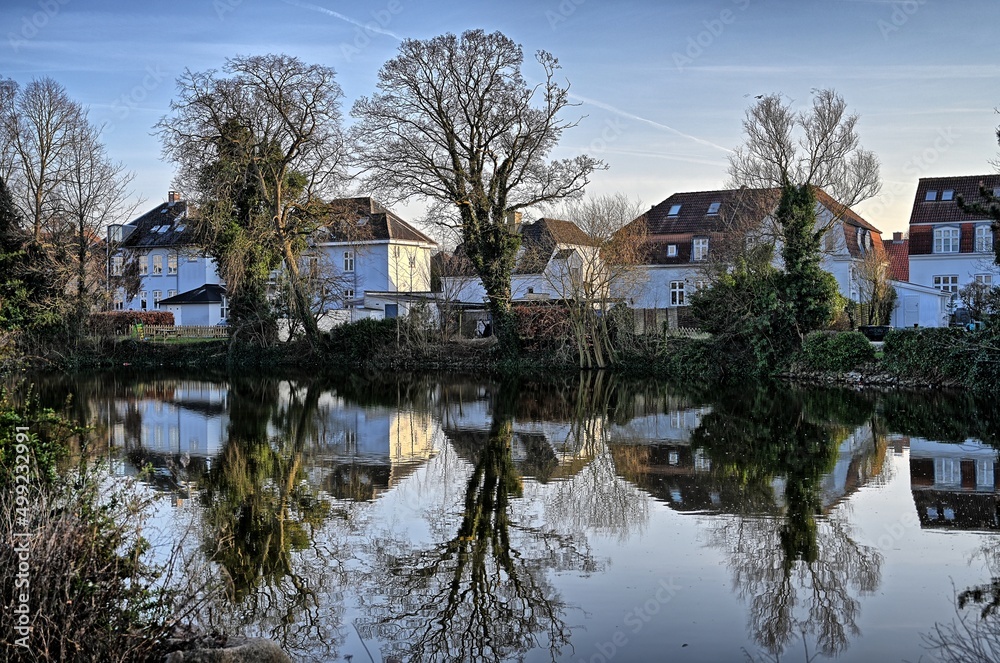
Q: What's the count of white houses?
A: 5